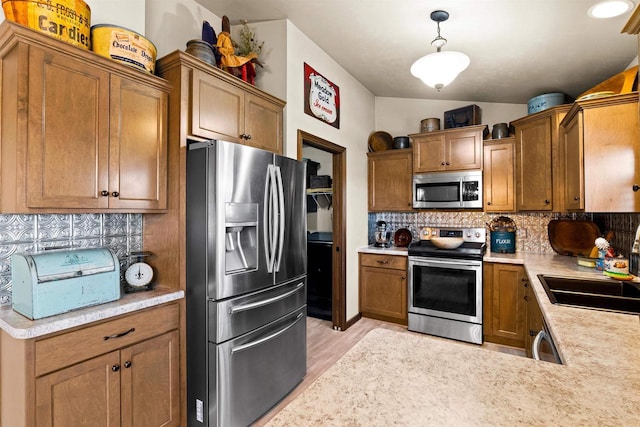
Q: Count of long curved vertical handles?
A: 2